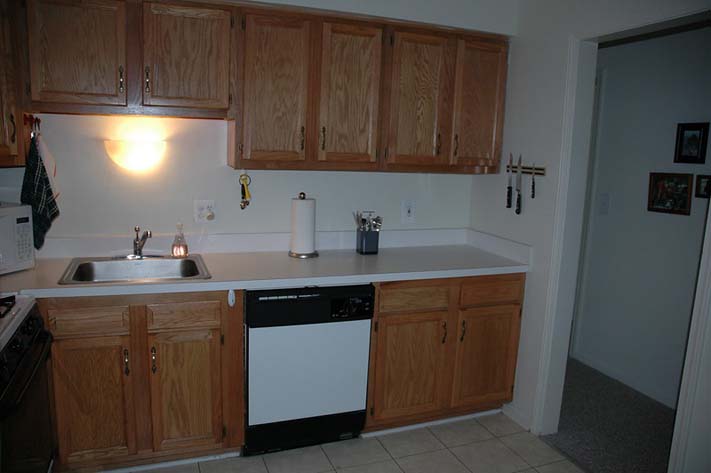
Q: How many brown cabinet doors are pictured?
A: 11